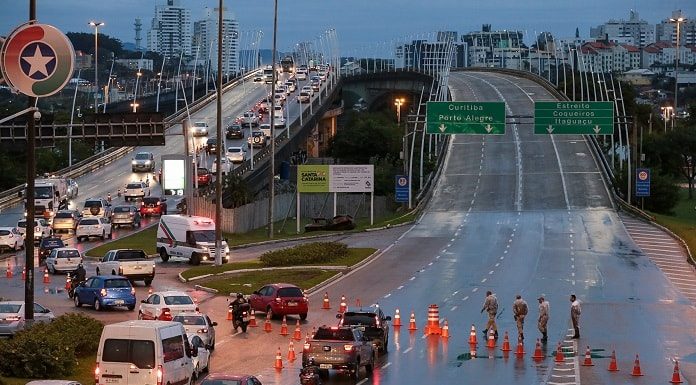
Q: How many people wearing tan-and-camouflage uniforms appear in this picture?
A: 4